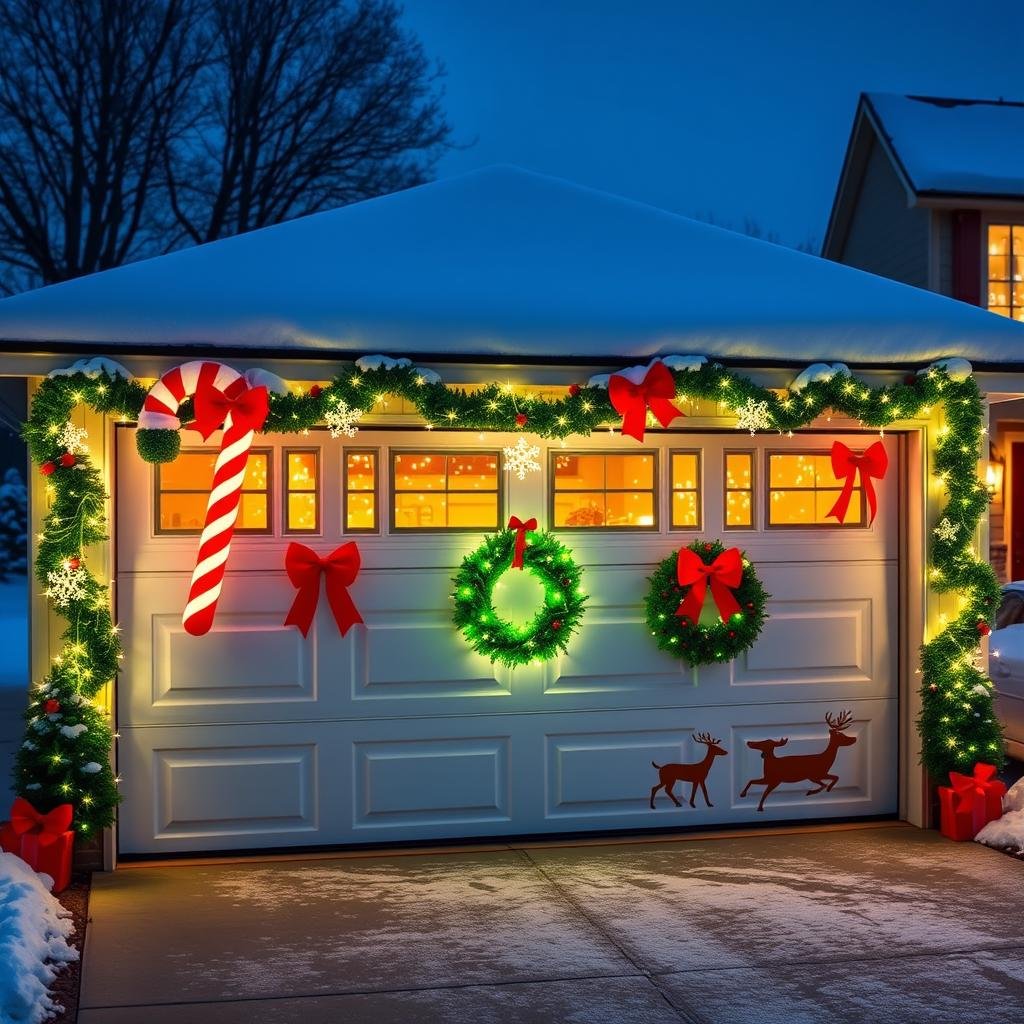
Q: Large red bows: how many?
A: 5